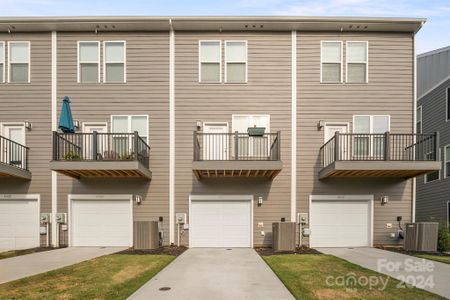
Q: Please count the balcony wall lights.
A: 4